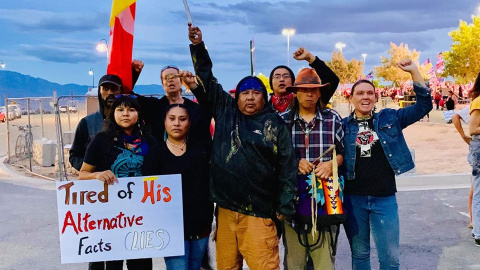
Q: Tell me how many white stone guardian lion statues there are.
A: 0